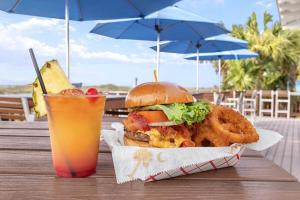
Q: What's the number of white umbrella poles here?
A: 4